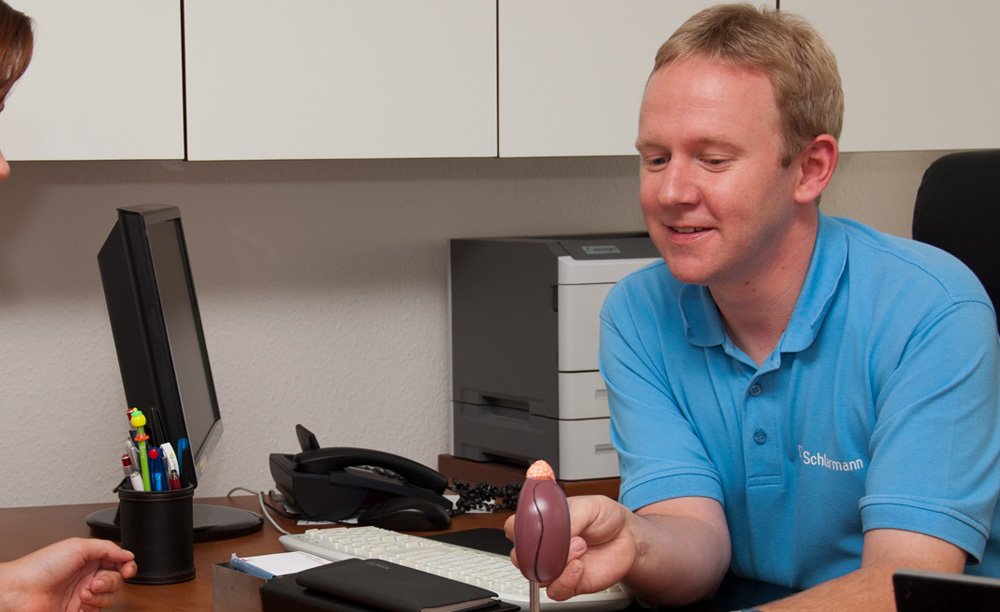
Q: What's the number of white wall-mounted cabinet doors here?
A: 4